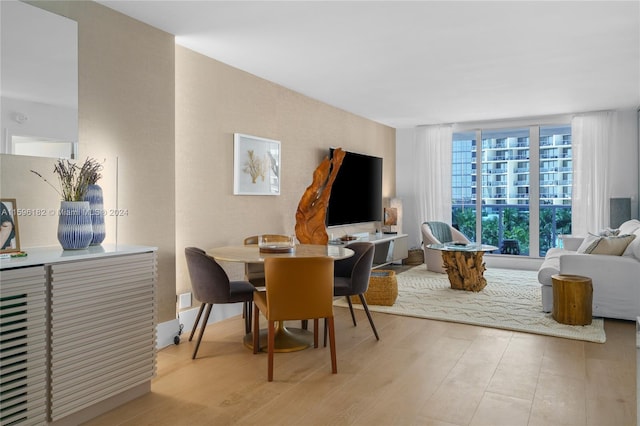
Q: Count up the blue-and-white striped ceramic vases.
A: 2